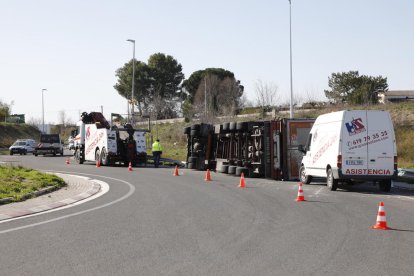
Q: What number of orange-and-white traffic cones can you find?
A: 8